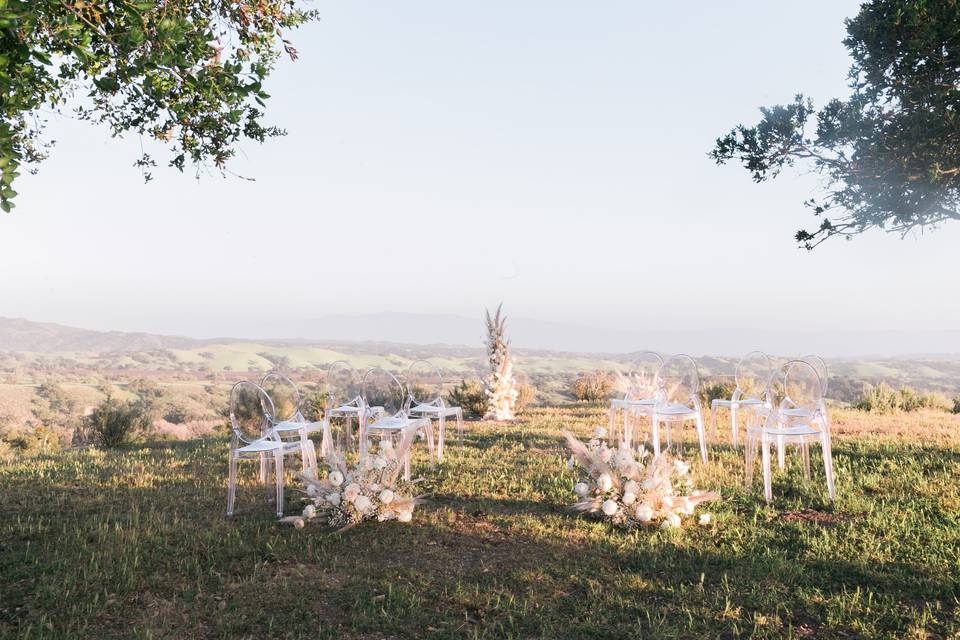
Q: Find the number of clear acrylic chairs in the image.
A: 10